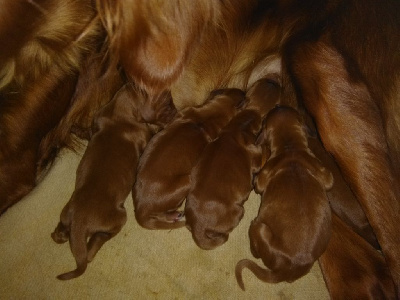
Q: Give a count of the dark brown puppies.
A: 5